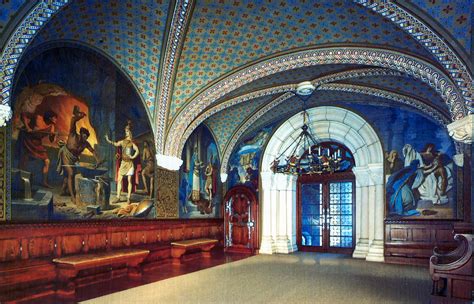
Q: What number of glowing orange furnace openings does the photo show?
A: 1